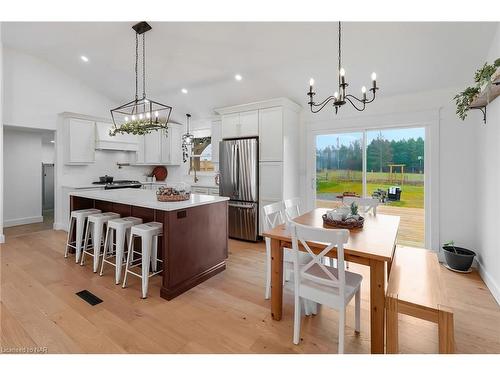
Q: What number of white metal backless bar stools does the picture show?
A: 4